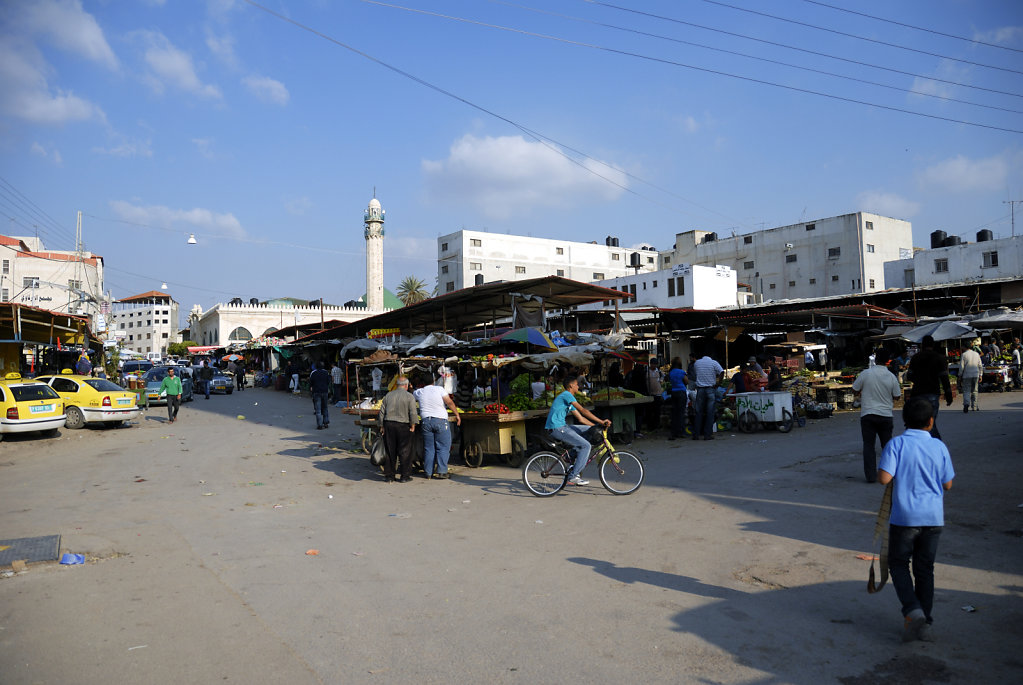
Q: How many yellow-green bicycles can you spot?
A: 1